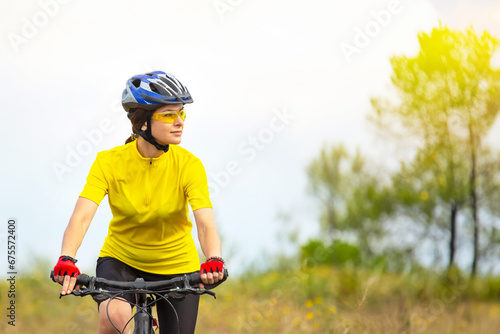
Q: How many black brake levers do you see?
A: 2